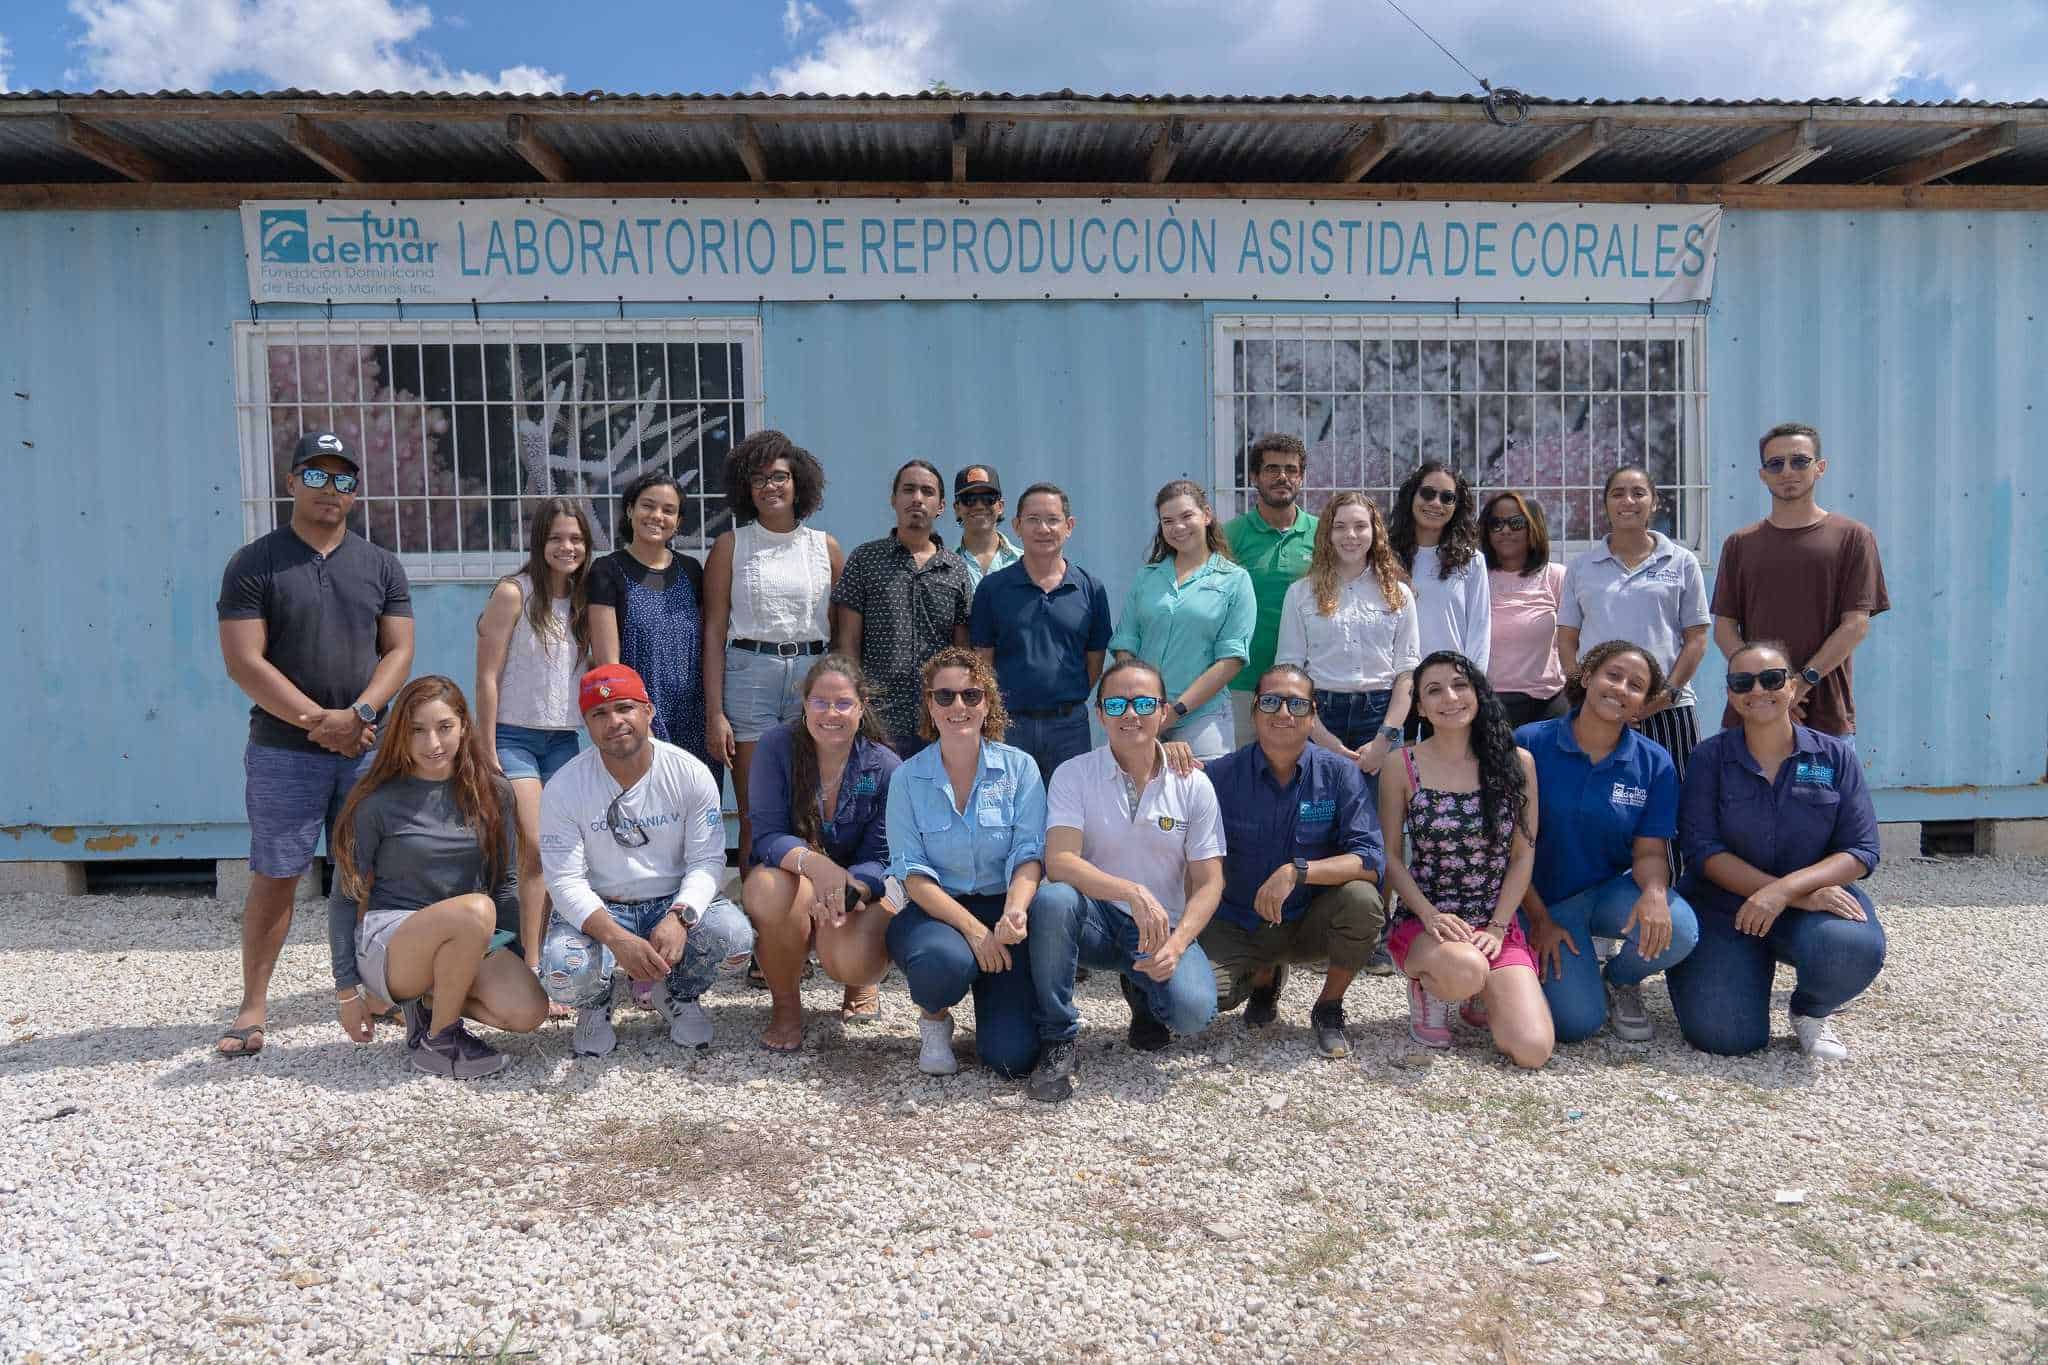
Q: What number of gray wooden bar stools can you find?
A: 0